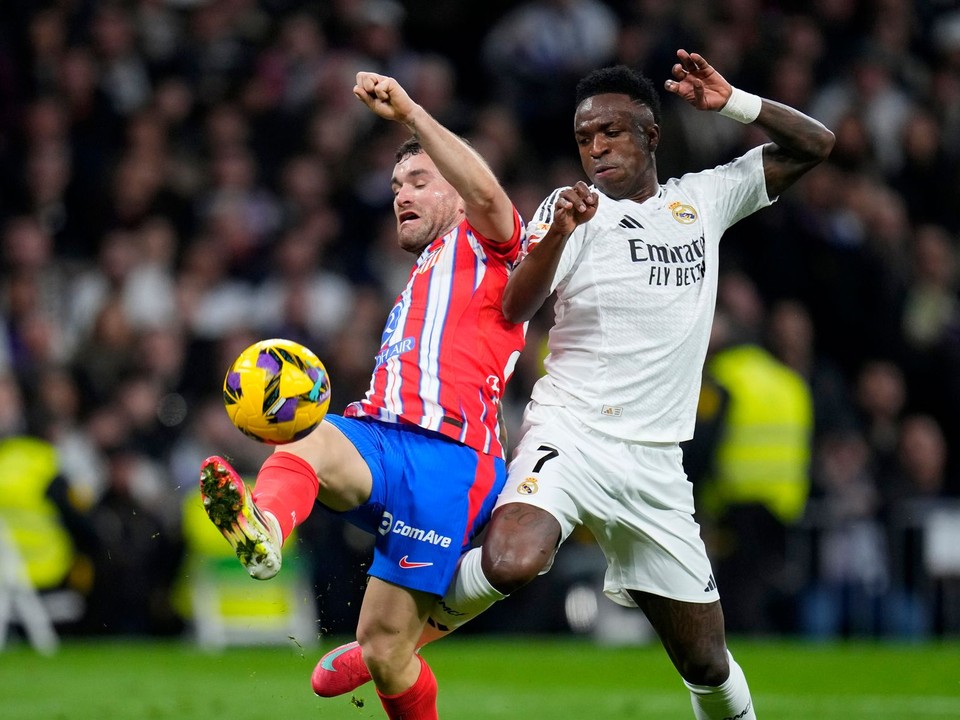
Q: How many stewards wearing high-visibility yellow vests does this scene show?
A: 3